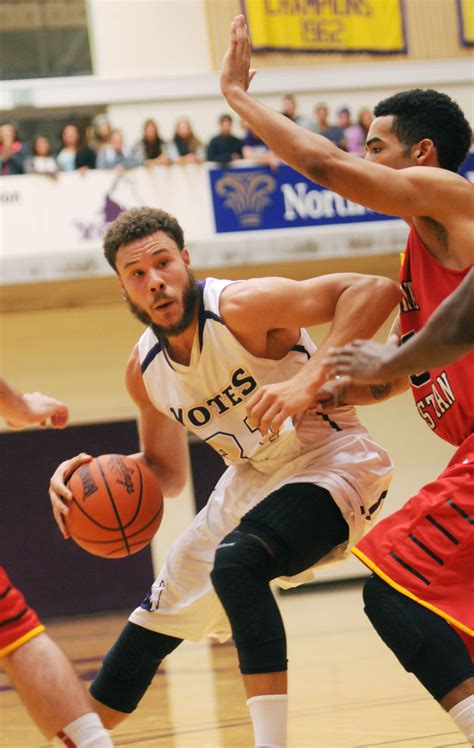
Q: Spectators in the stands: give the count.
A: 13